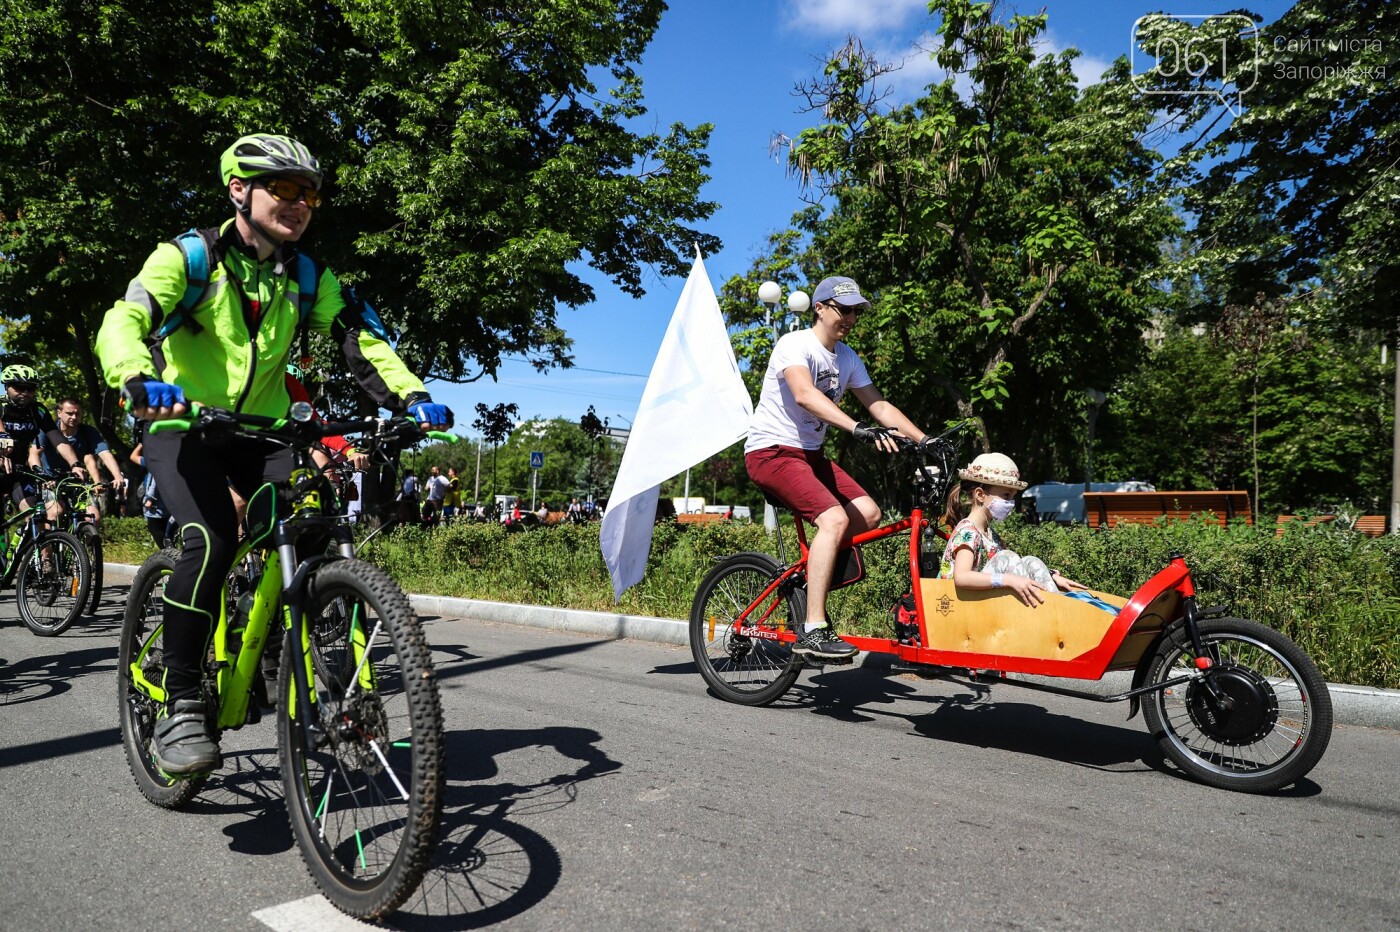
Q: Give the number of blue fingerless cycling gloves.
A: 2